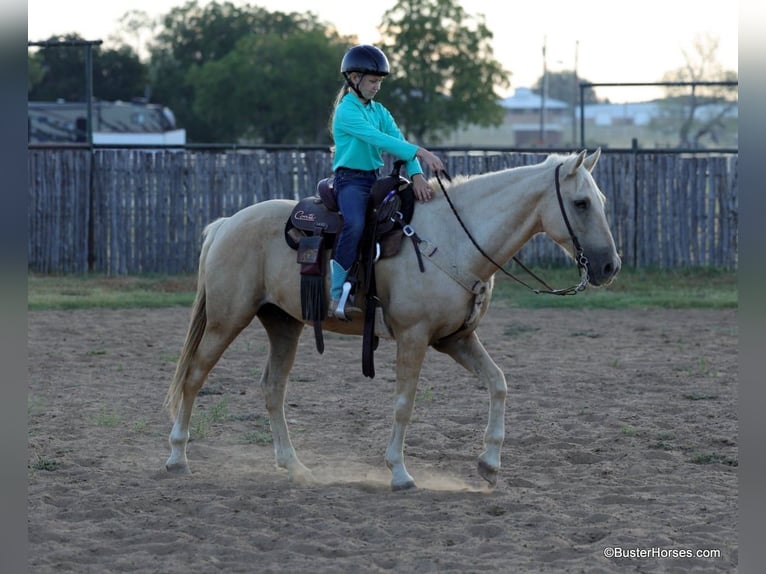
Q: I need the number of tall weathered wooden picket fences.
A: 1